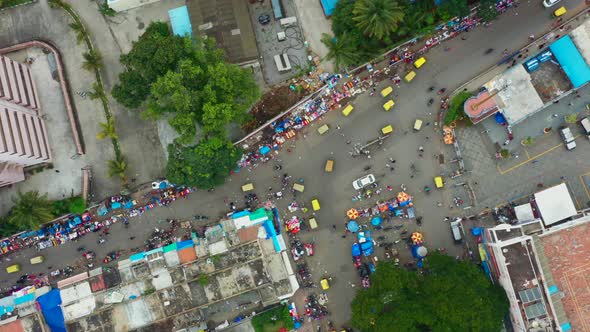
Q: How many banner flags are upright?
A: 0